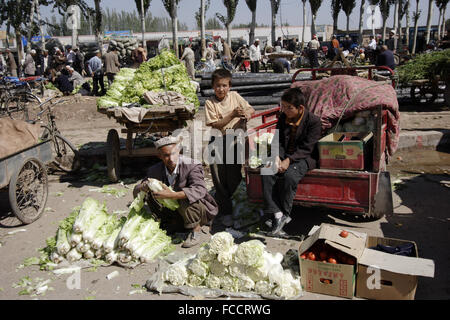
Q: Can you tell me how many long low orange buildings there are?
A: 0